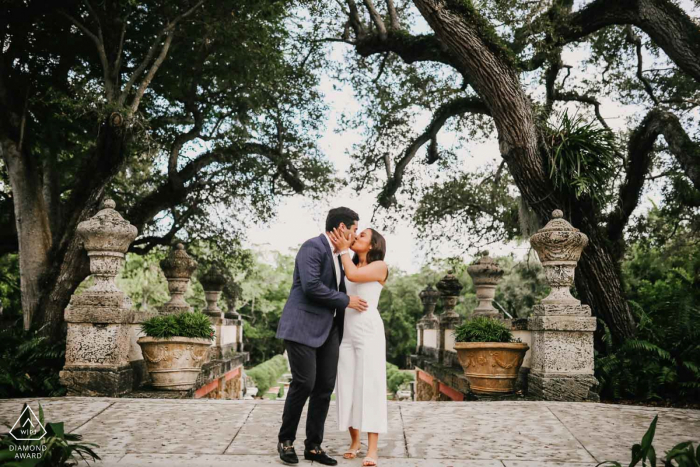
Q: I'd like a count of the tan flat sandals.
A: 2